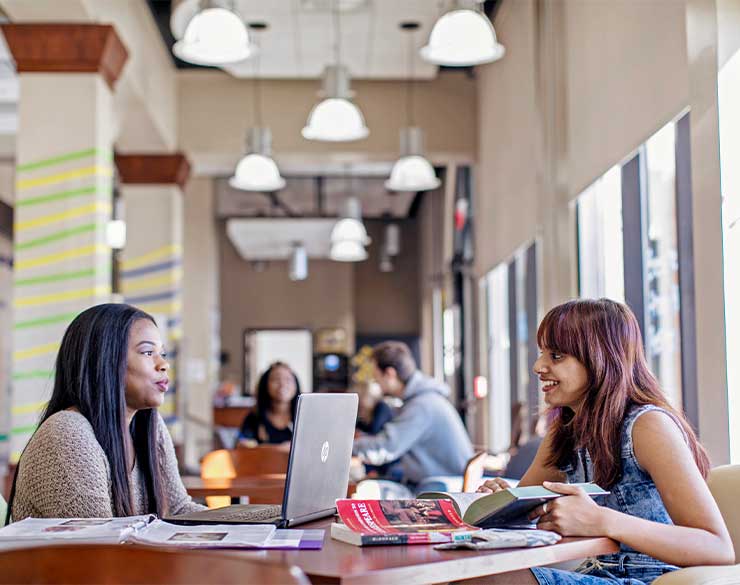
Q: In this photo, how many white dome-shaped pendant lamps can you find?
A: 7